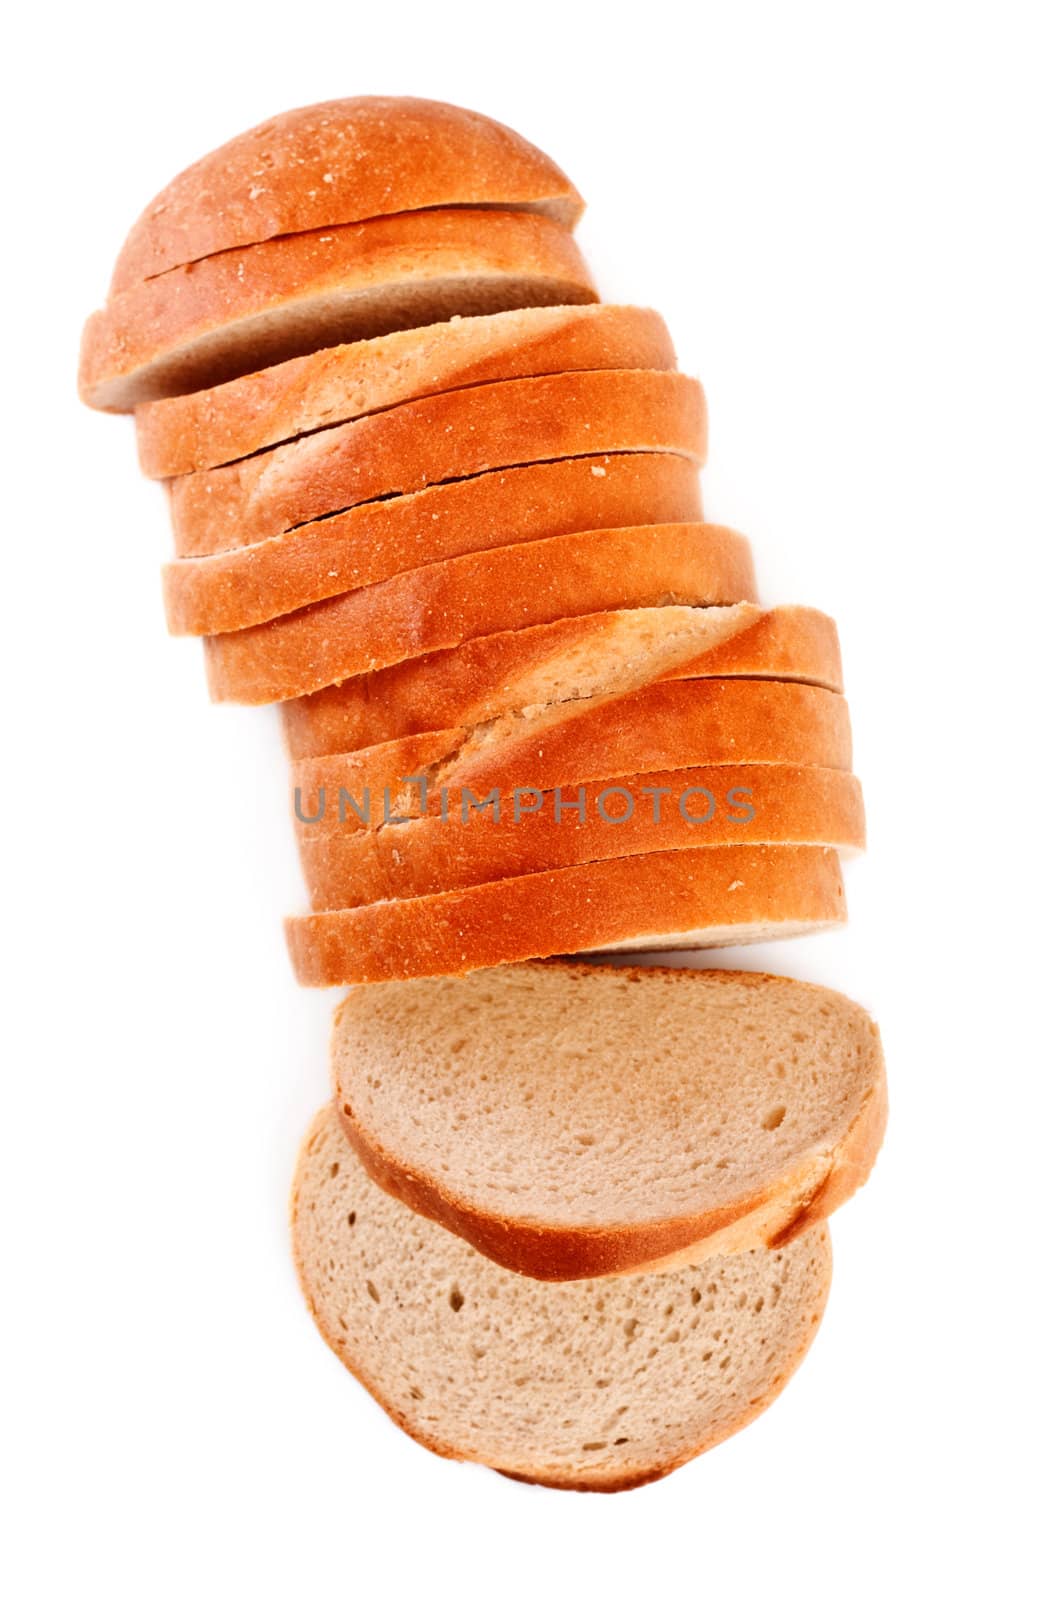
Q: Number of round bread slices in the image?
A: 12